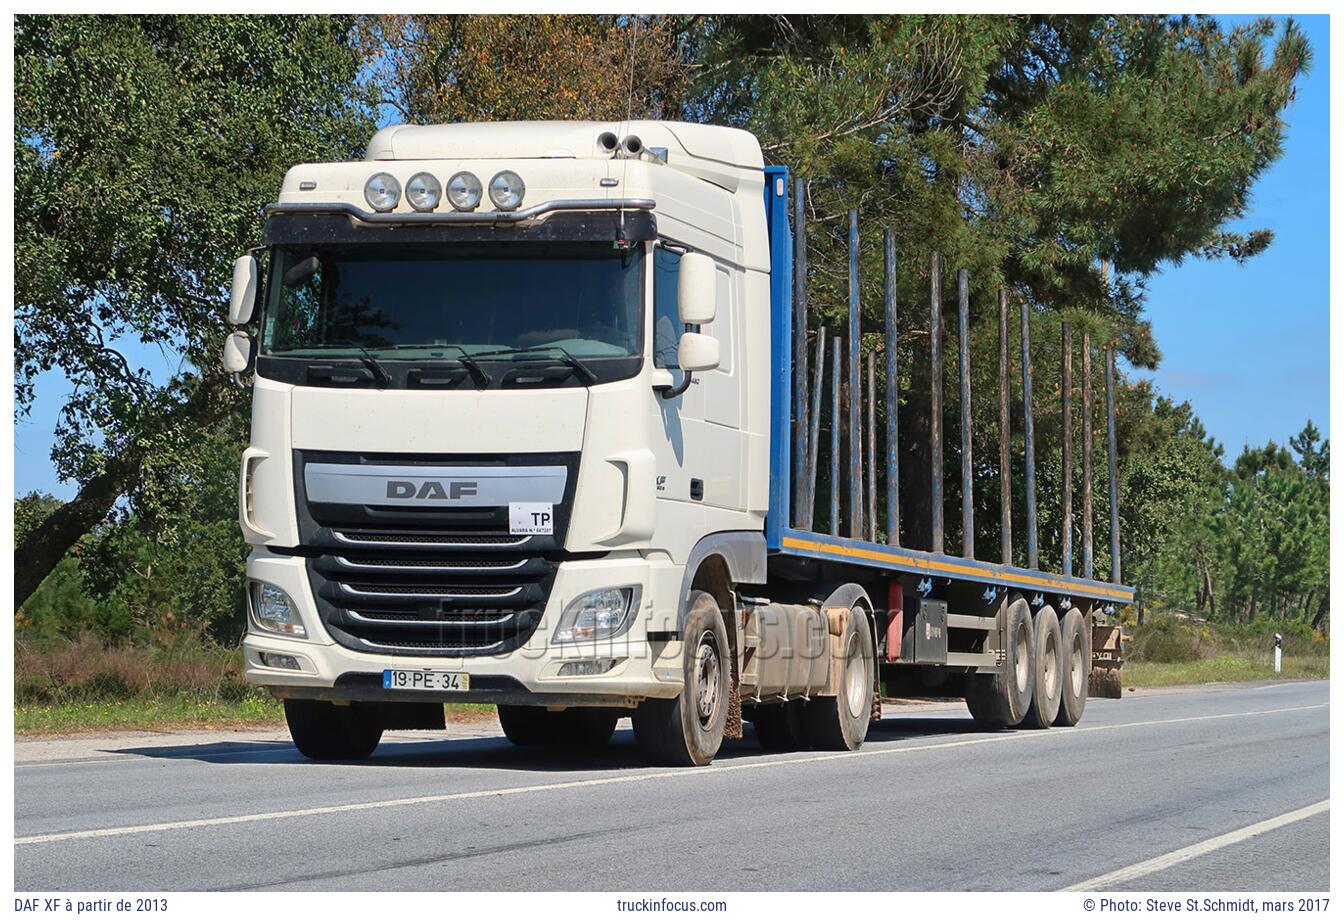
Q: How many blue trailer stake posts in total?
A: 13